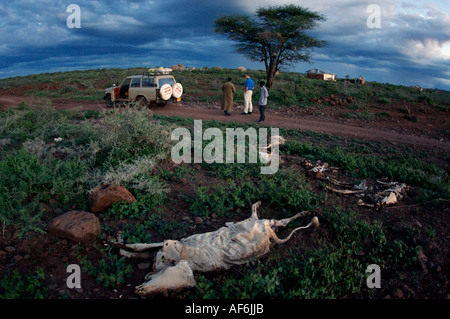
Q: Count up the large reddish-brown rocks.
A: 2